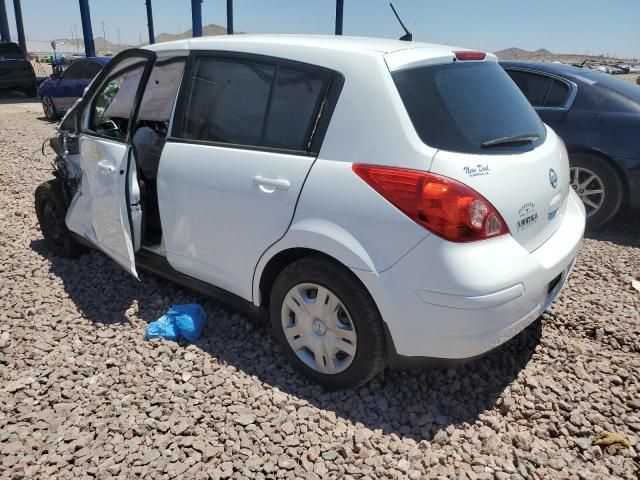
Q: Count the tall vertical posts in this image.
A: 7